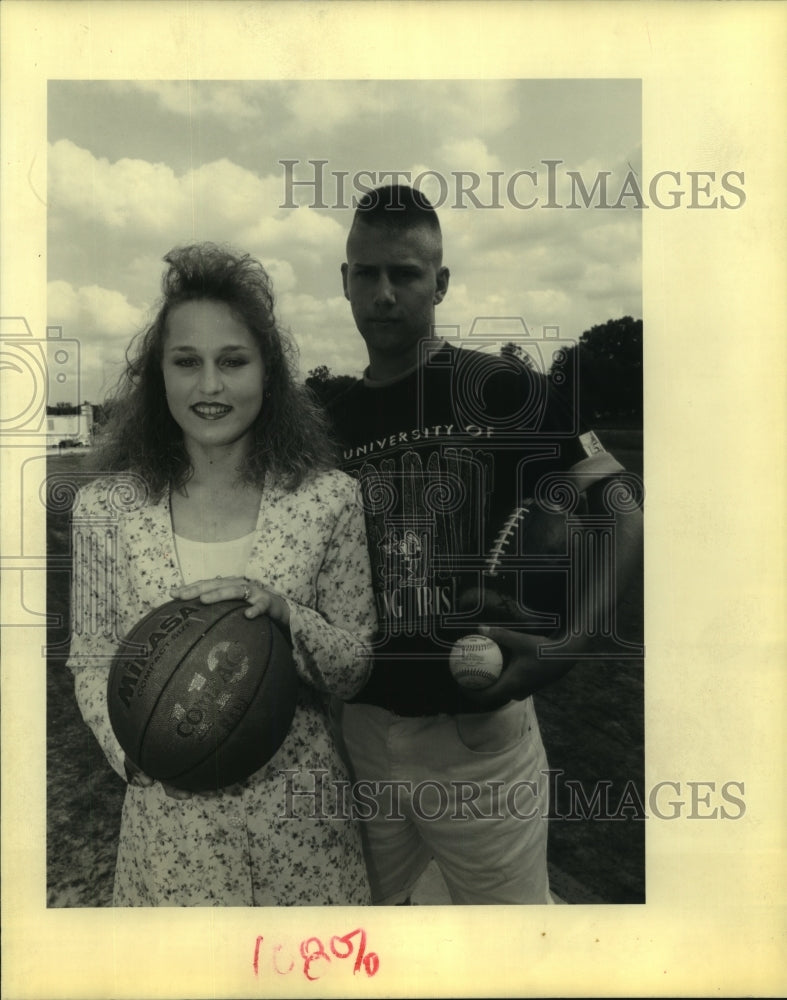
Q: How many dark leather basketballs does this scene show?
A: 1